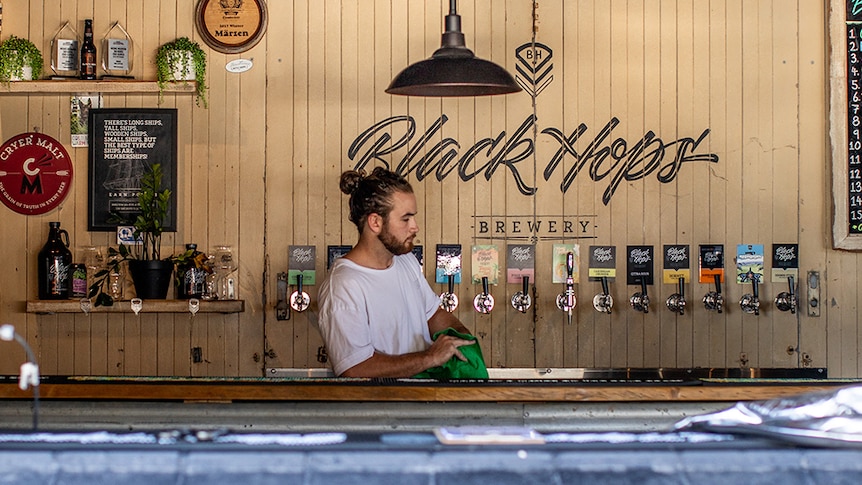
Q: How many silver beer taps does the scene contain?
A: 11